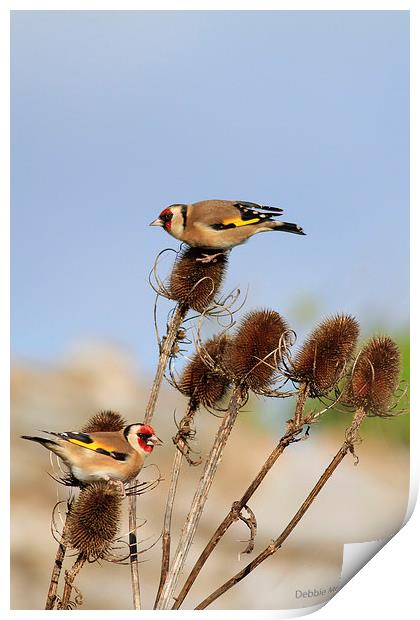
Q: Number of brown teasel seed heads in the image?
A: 7